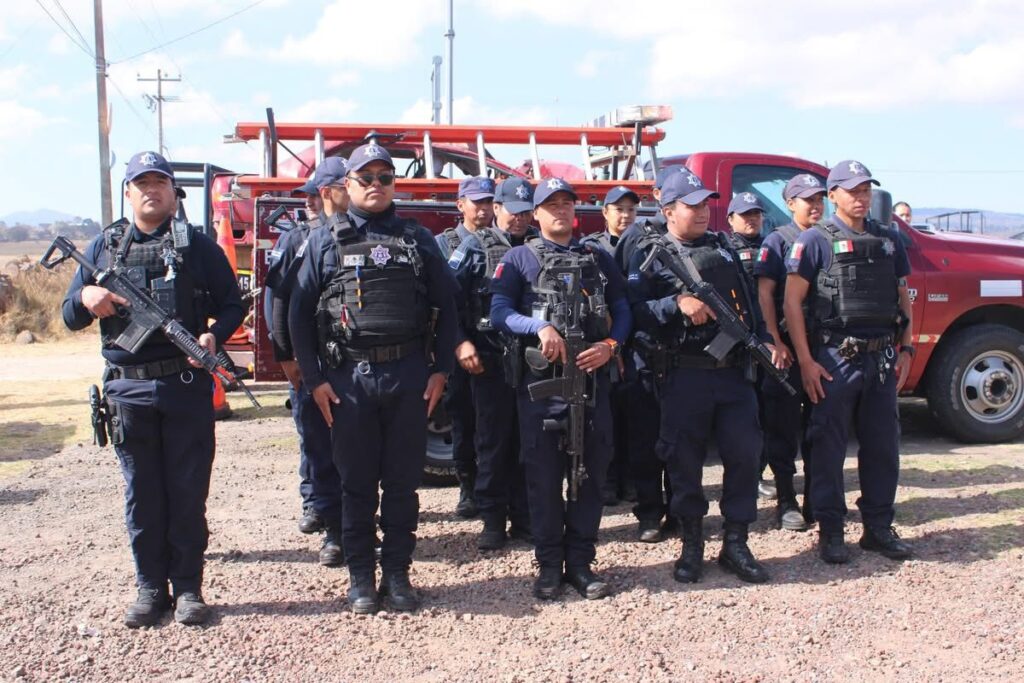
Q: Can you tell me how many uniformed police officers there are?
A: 13